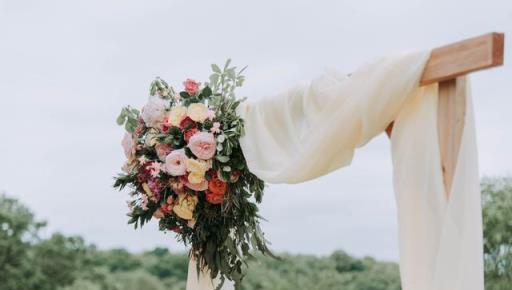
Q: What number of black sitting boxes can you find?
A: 0